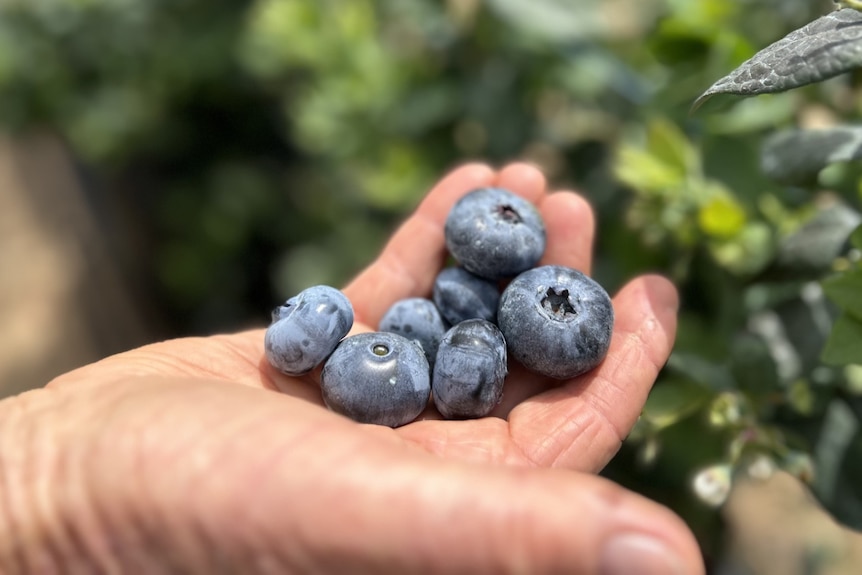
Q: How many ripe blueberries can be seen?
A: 7